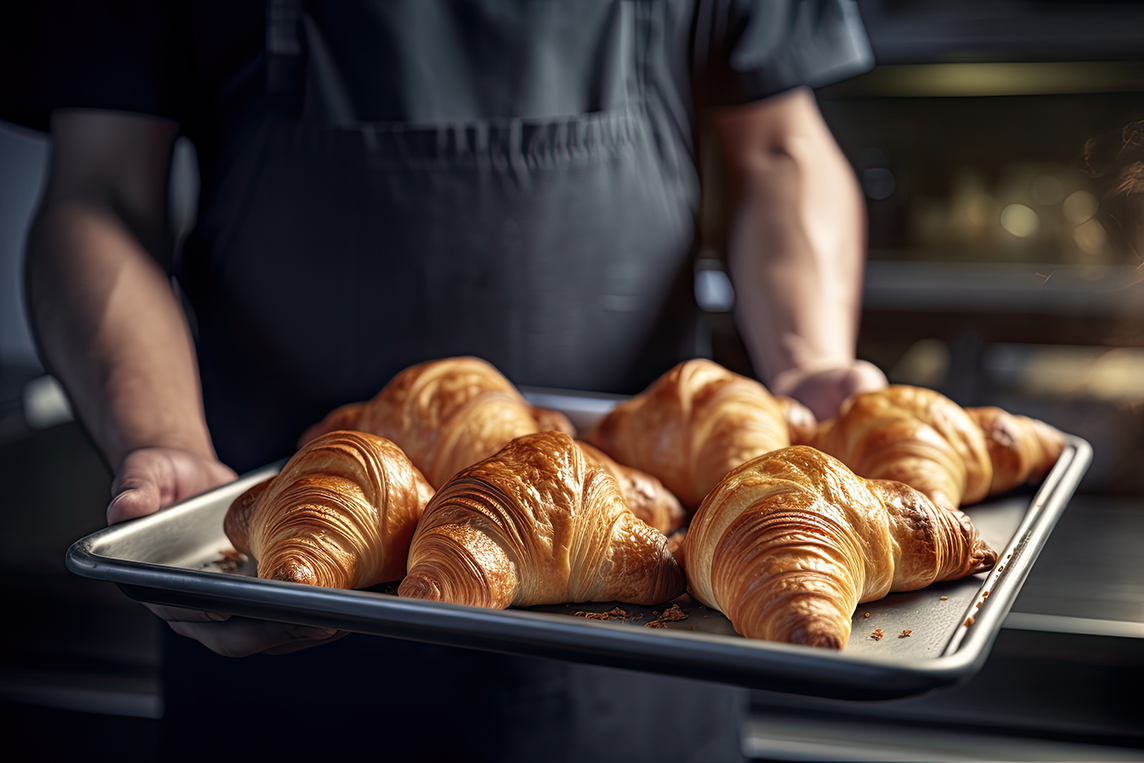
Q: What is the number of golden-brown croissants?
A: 6